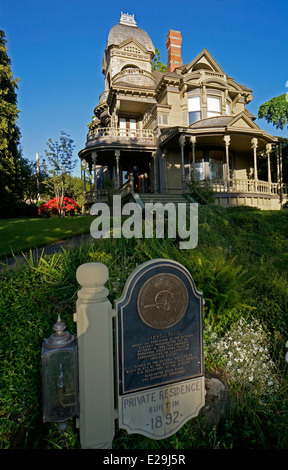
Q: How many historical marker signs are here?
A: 1